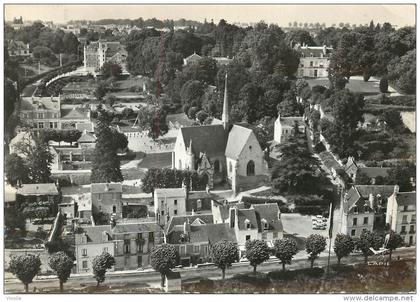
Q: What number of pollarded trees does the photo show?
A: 11